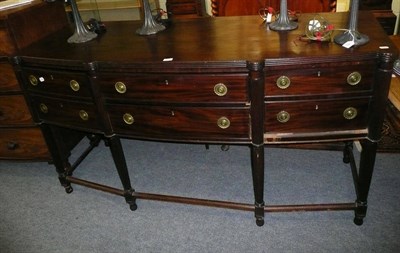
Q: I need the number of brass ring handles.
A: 12